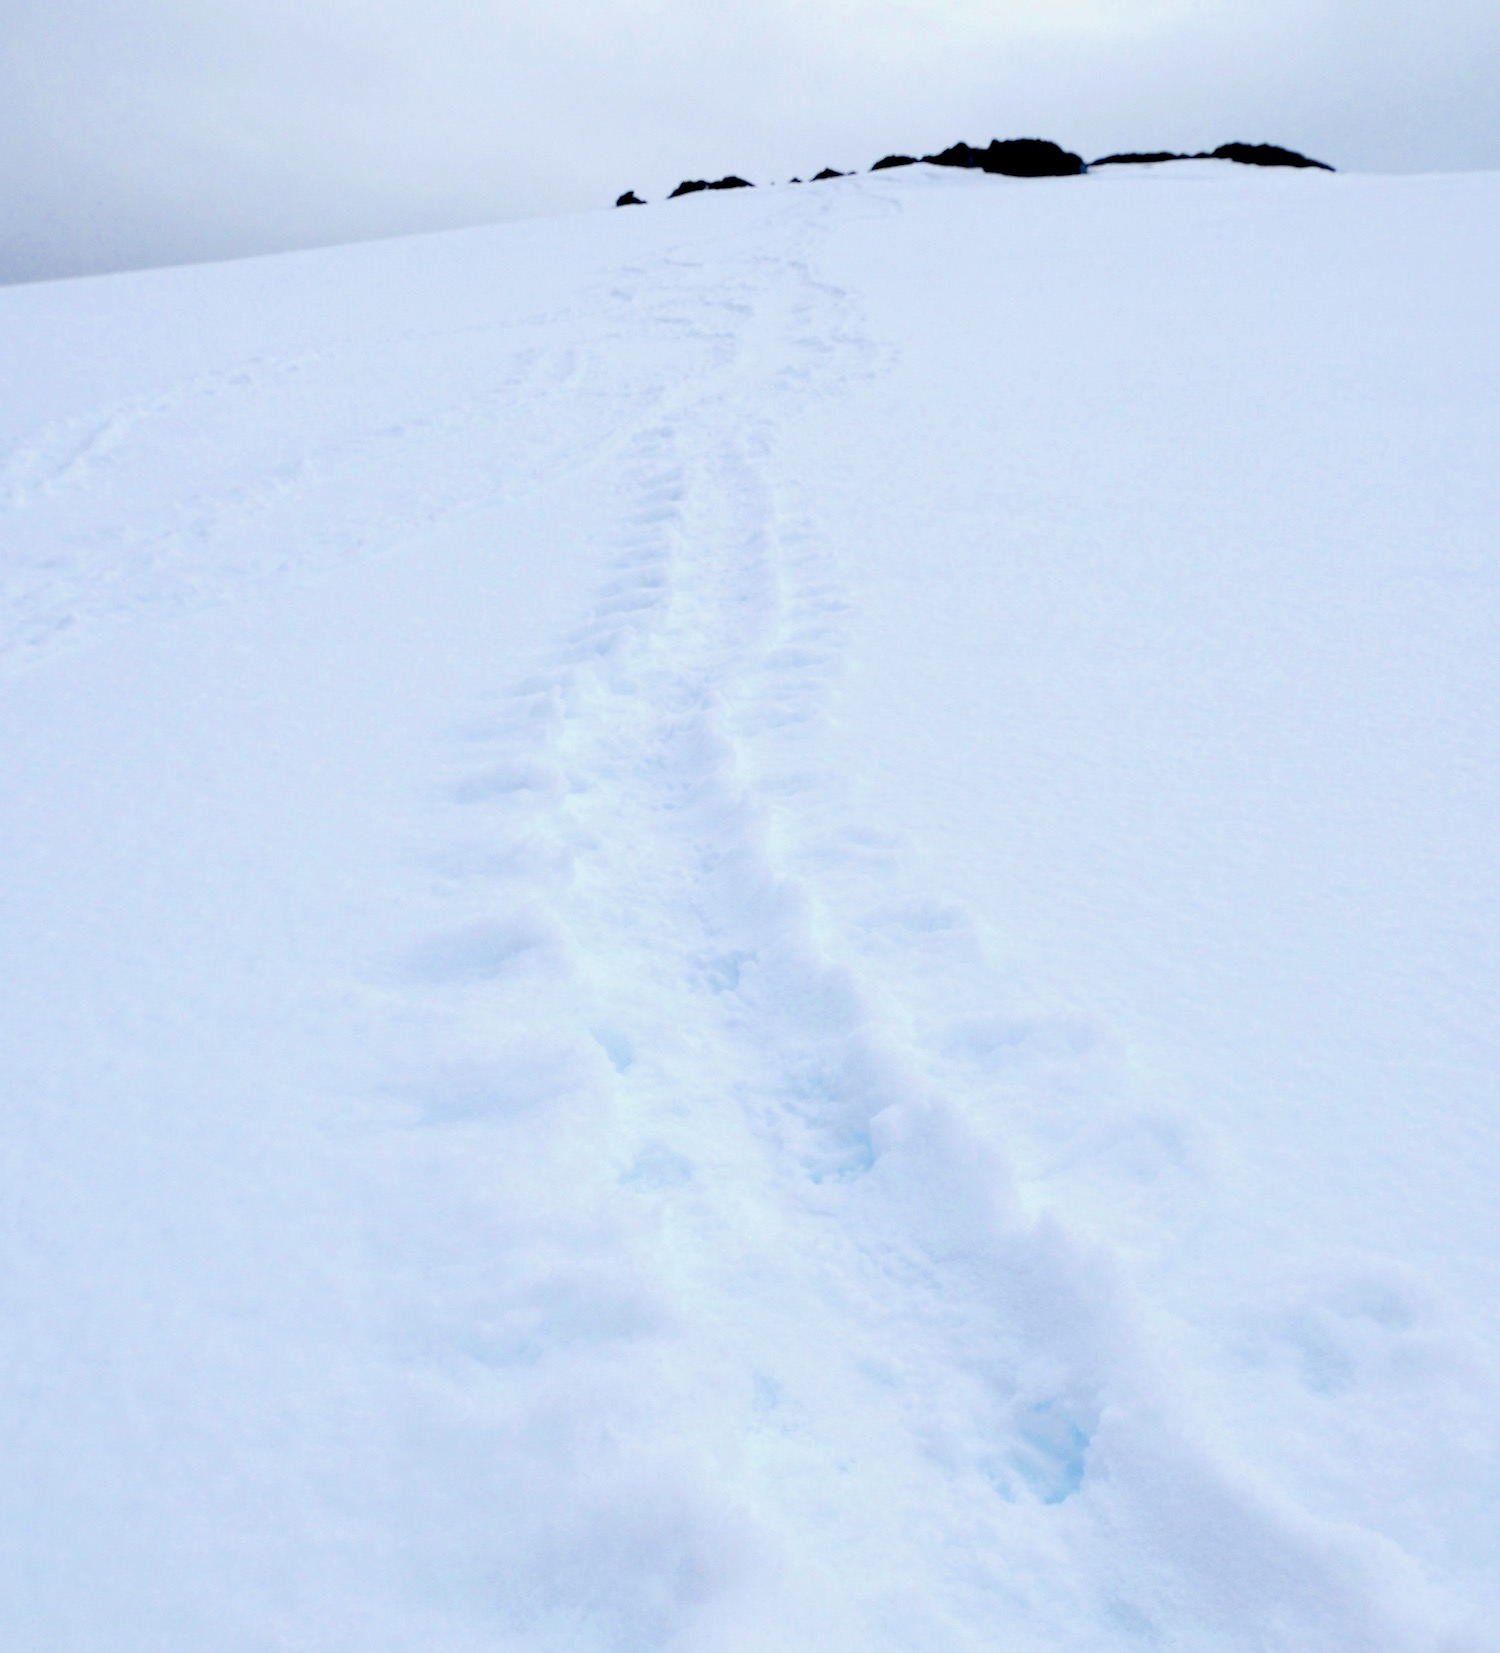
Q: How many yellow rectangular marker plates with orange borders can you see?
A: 0